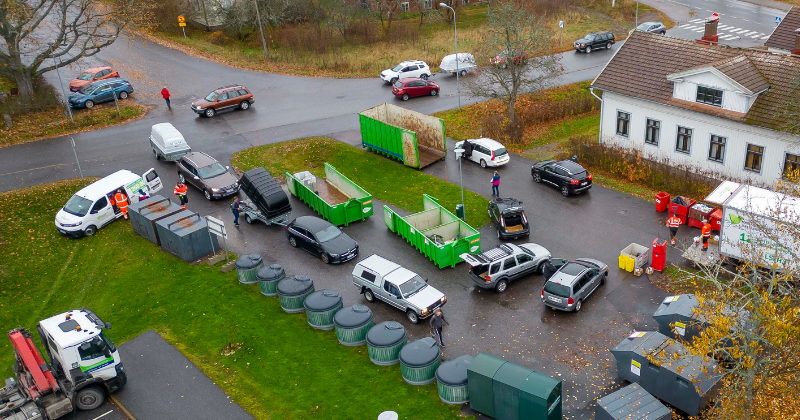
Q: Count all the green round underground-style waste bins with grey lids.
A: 8